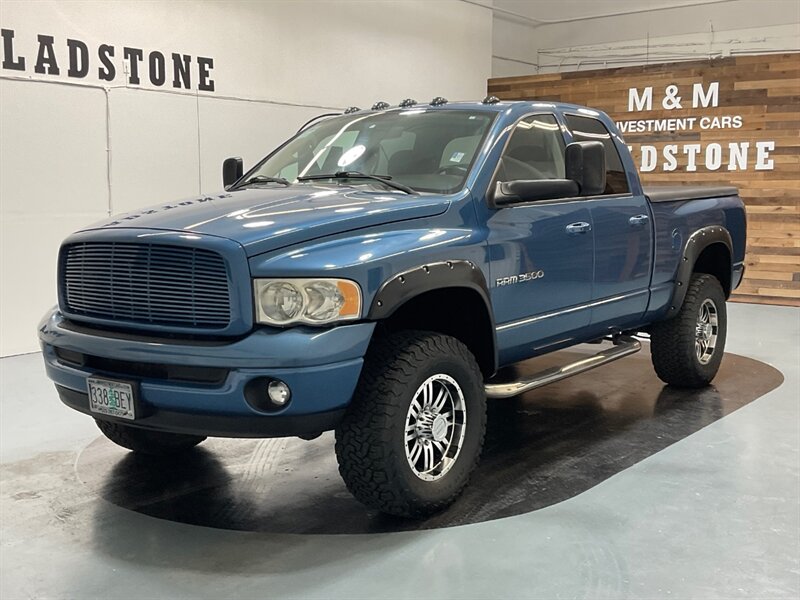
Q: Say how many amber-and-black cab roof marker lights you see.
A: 5